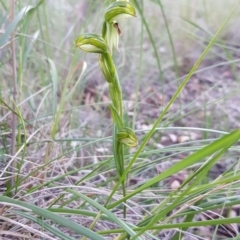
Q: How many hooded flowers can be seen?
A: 3